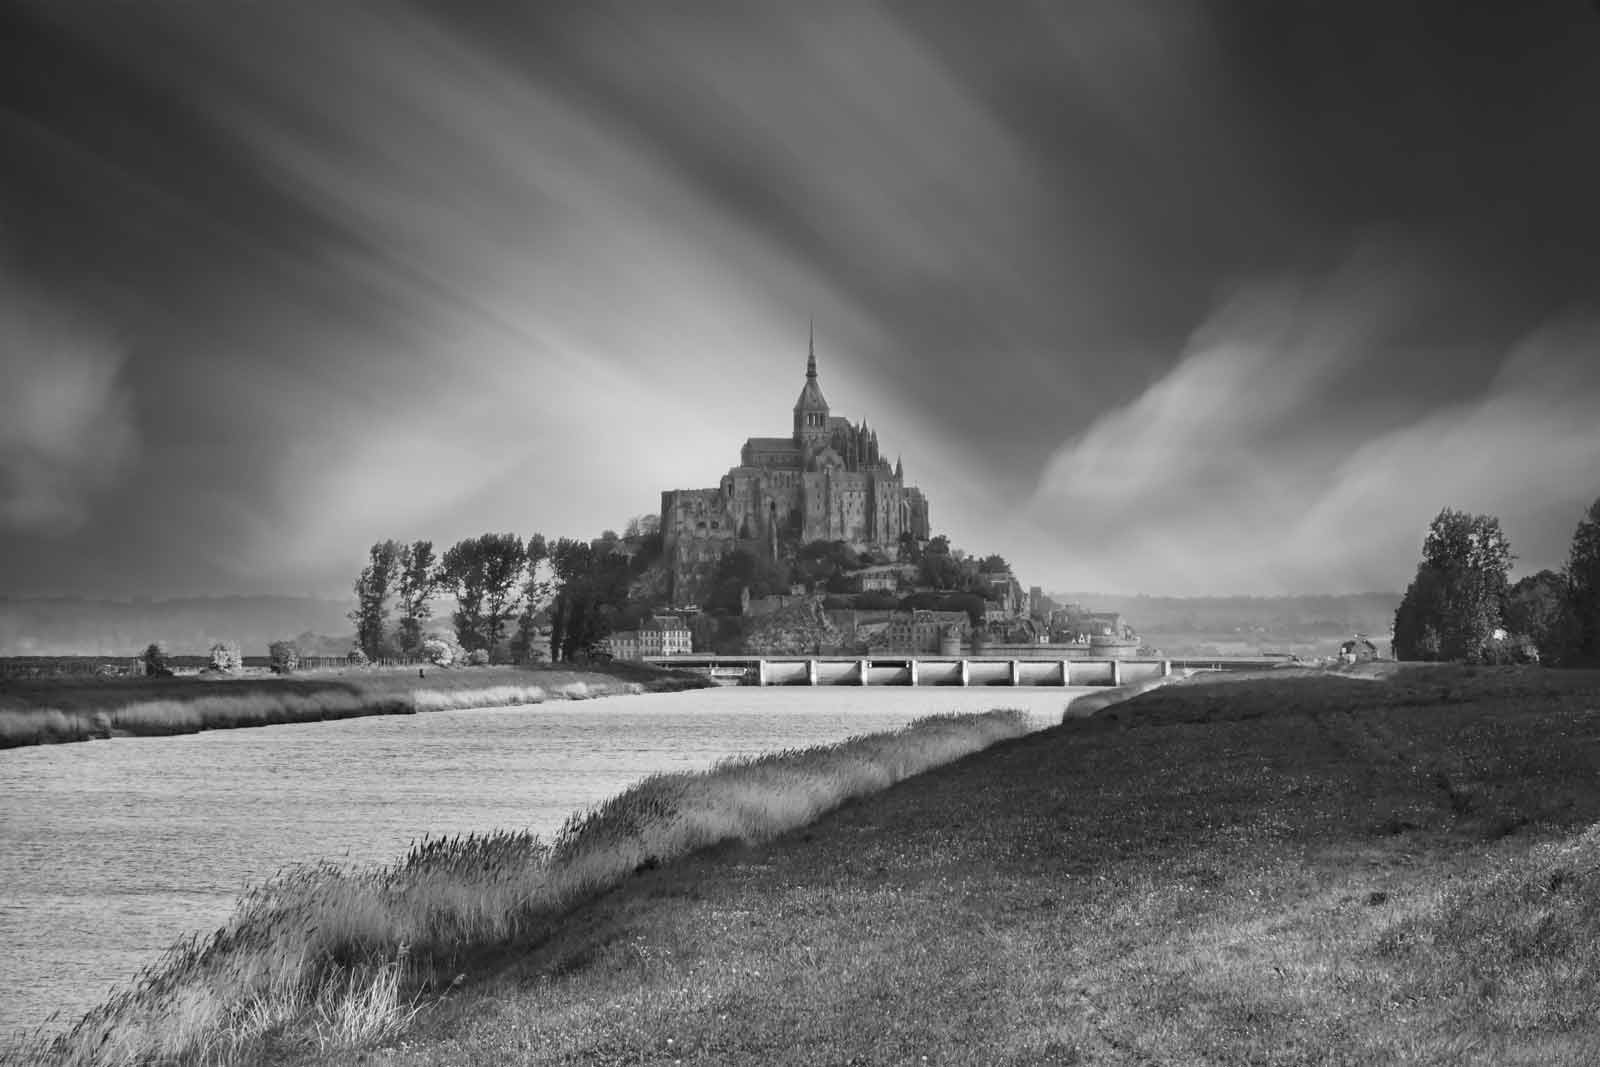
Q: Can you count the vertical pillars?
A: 9